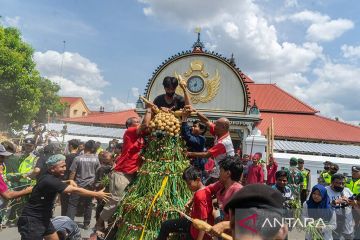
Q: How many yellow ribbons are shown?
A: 1